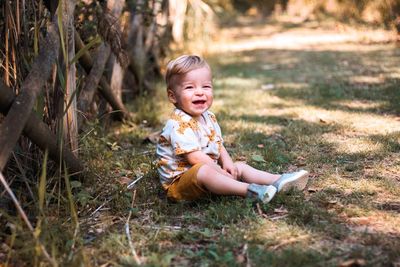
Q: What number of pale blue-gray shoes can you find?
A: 2